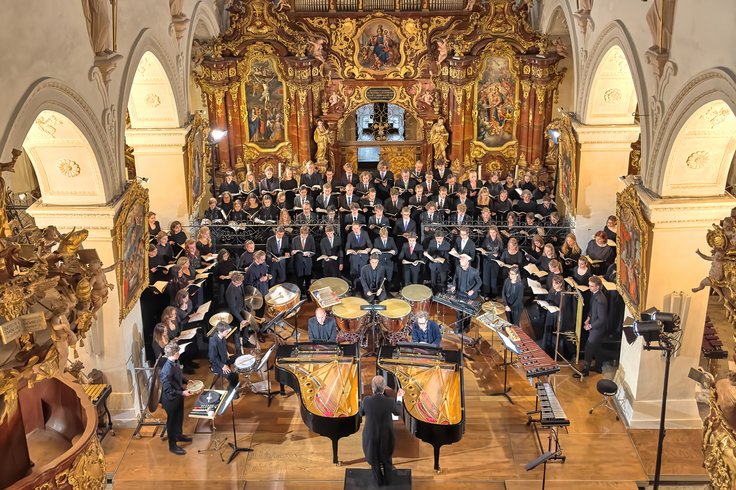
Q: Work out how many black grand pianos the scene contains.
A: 2